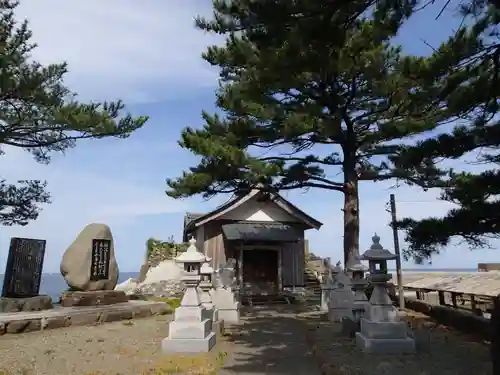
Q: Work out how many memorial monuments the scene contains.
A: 2